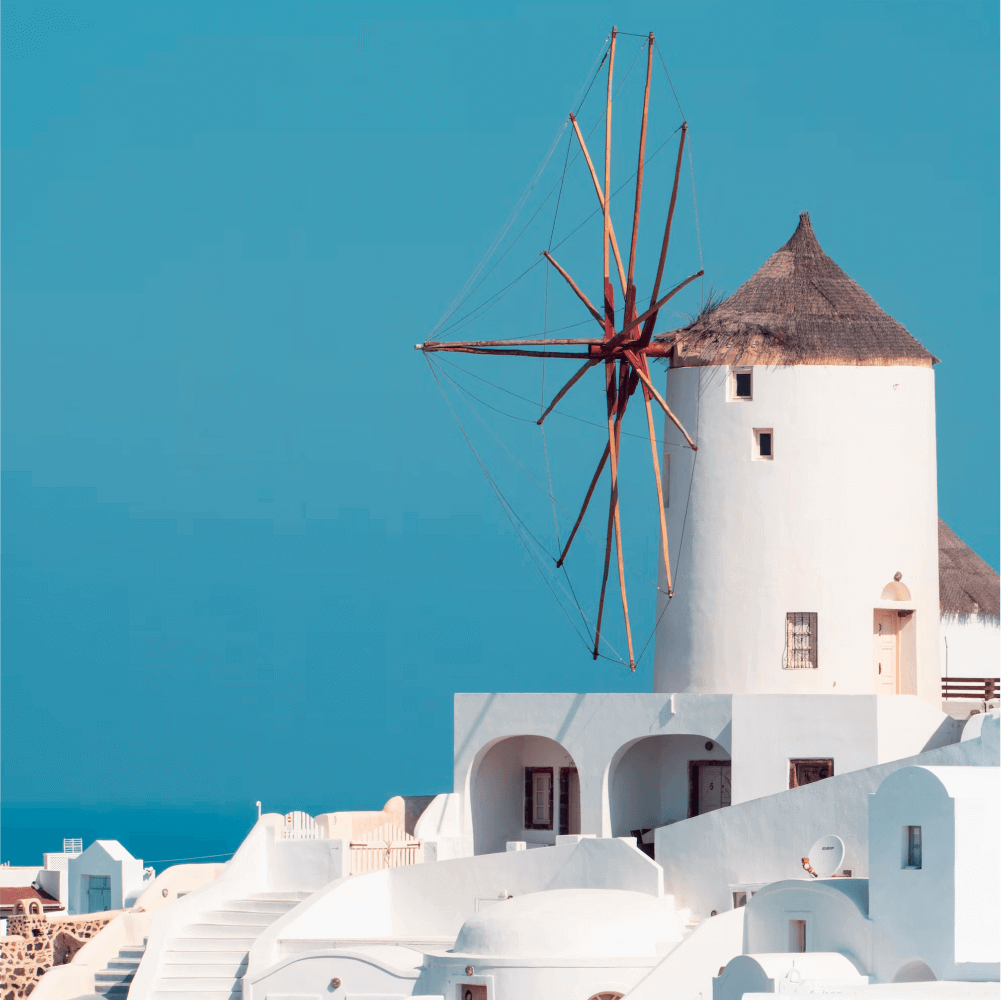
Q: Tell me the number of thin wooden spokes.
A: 12